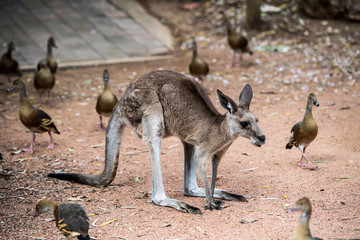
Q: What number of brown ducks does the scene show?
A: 10